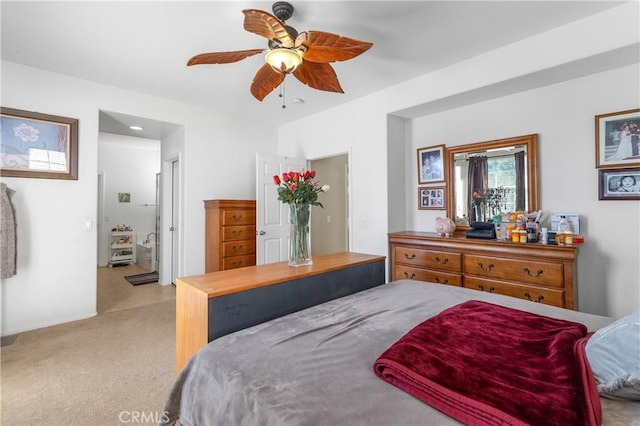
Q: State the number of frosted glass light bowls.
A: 1